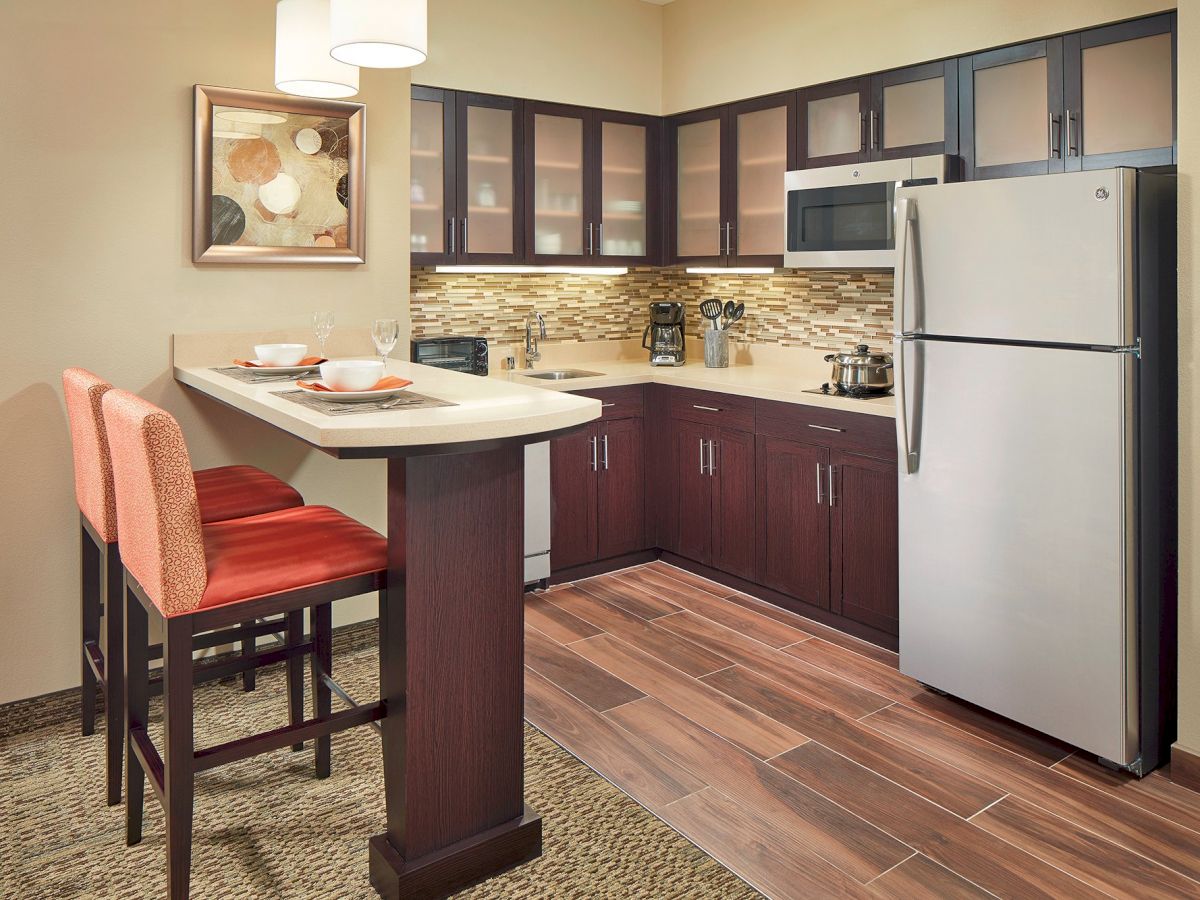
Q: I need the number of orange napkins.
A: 2